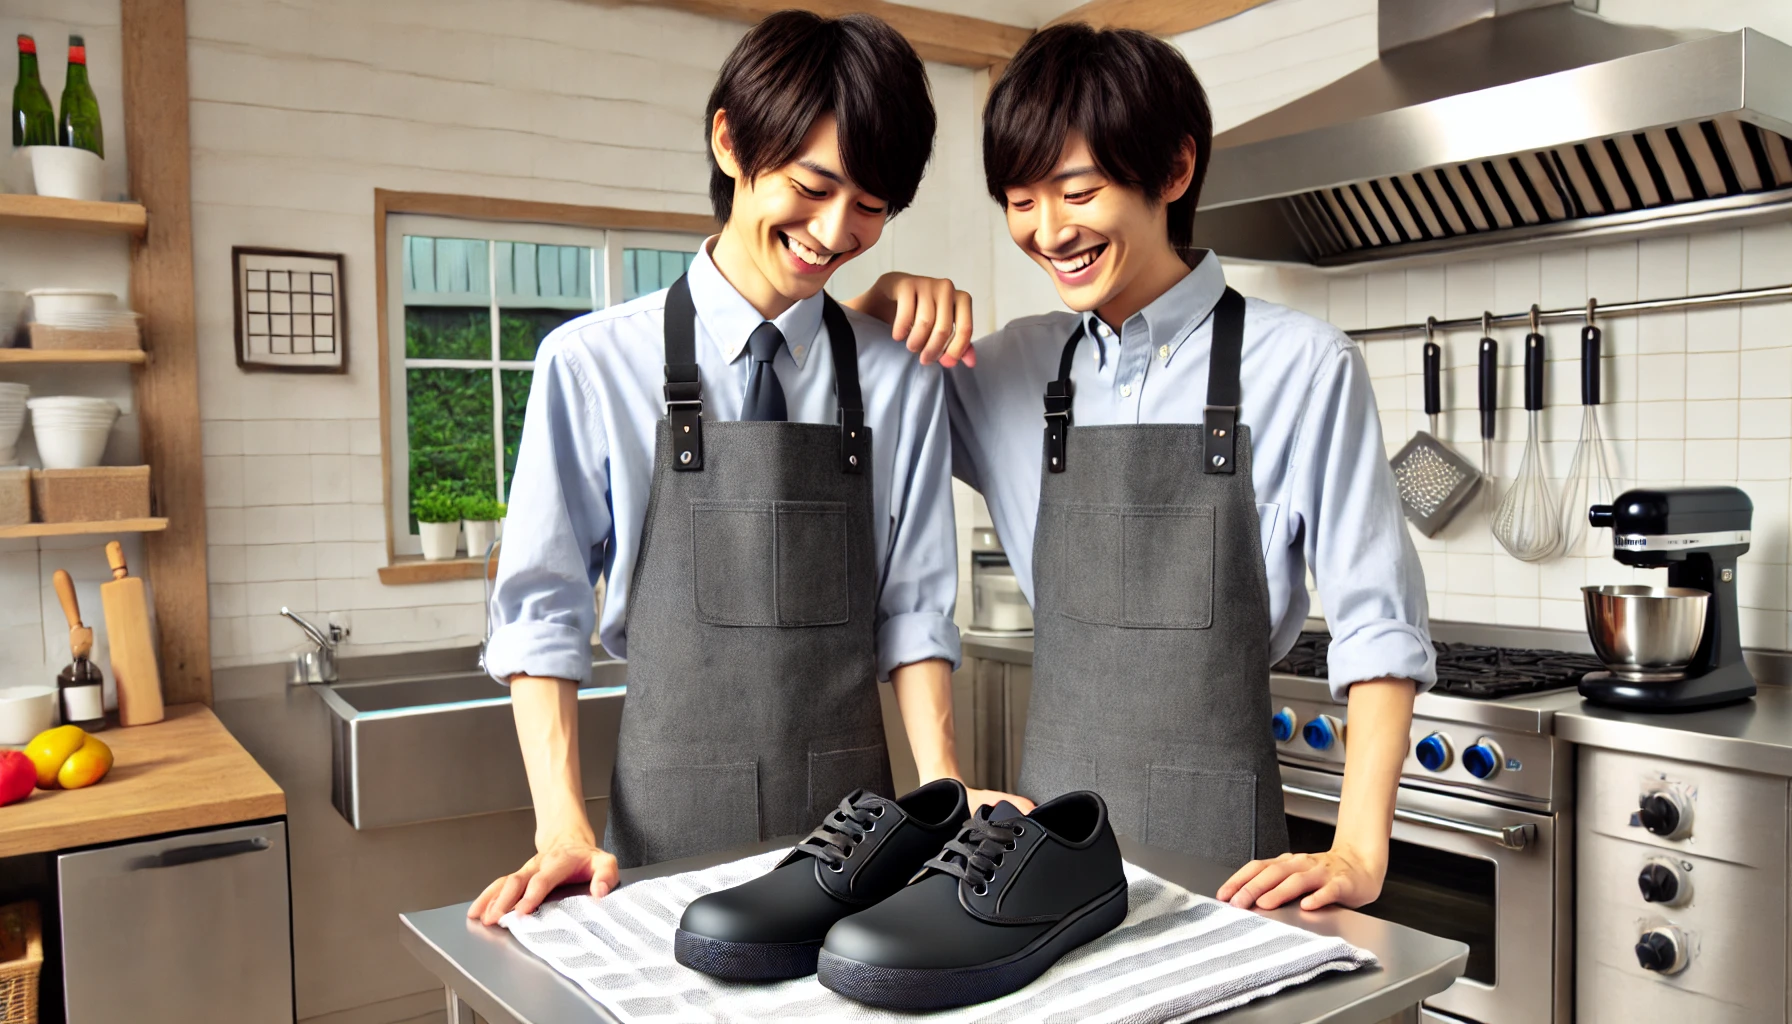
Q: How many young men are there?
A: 2